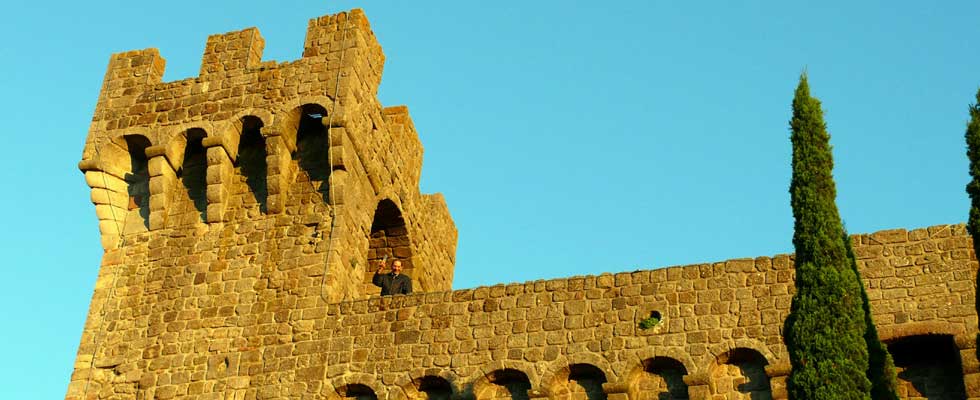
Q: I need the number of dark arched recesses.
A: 12